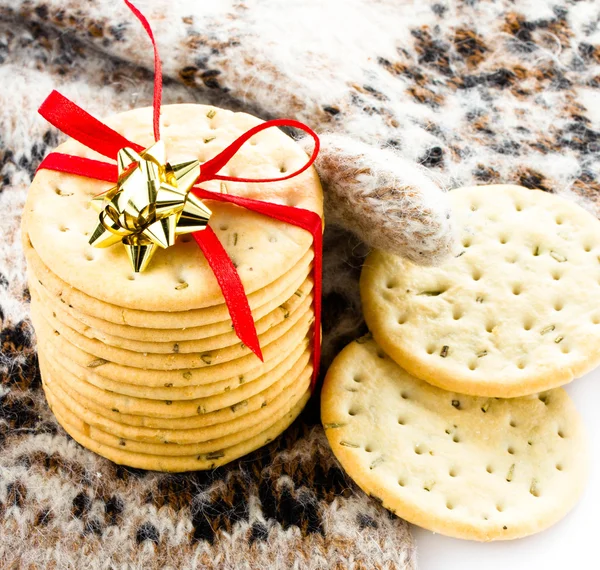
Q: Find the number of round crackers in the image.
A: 14